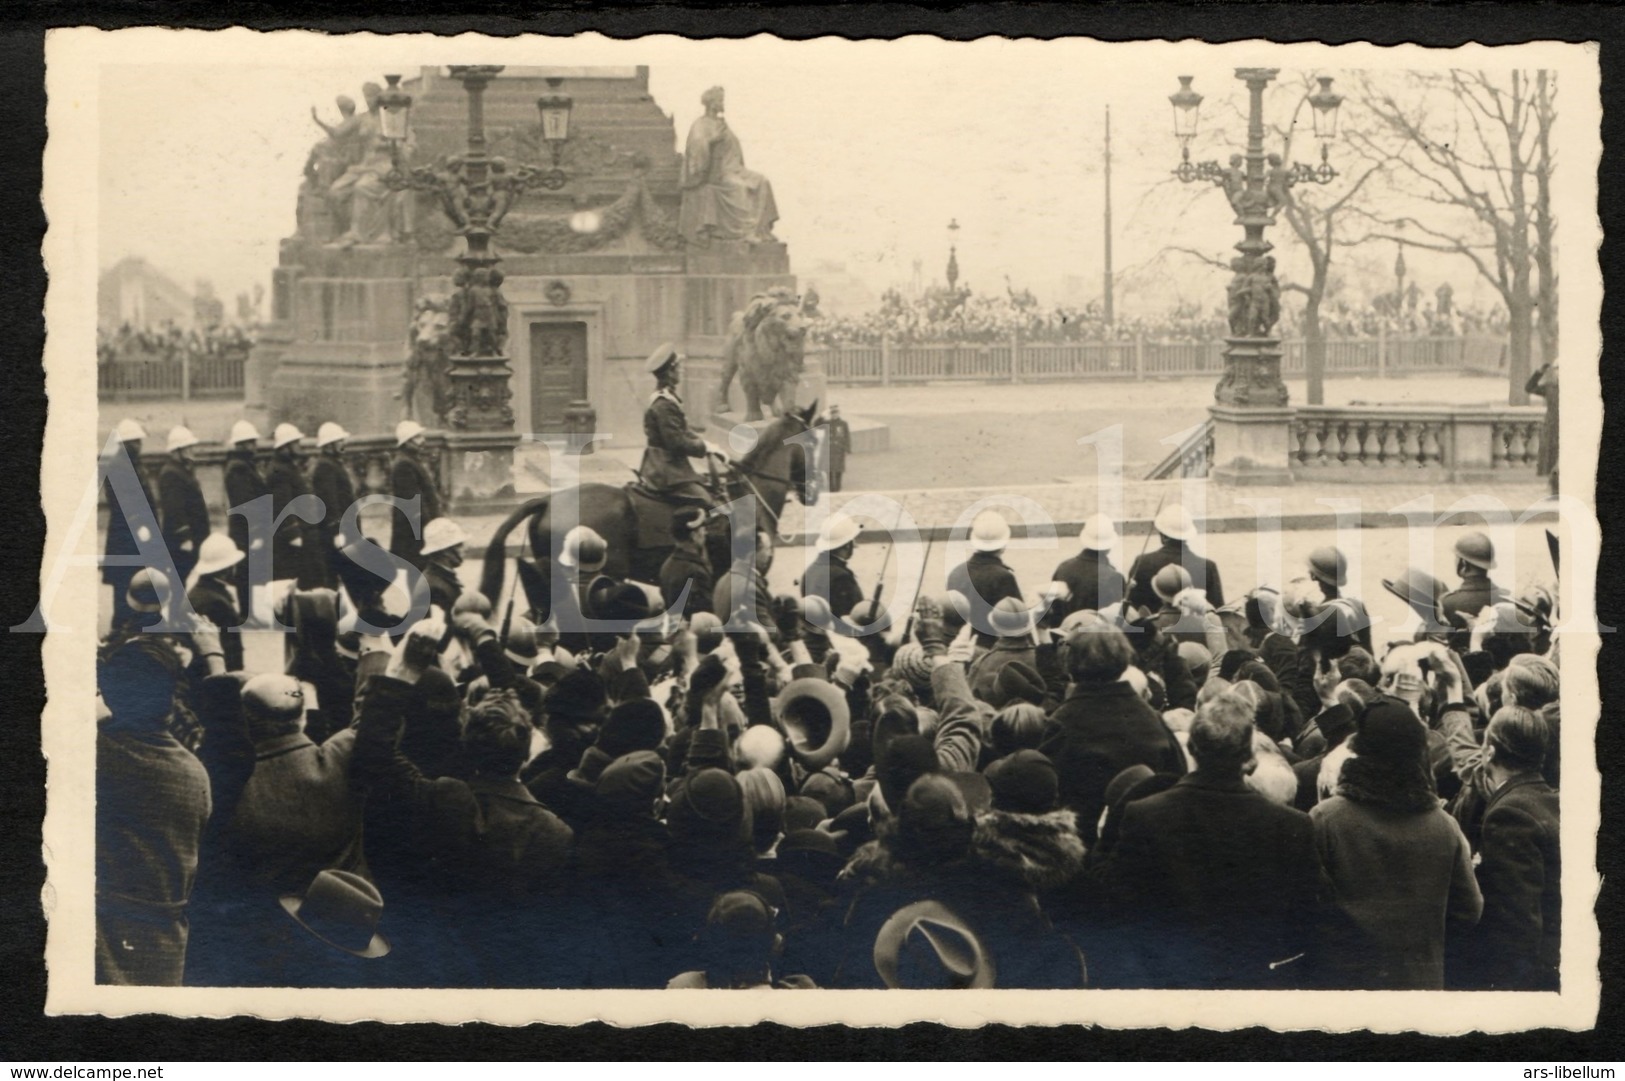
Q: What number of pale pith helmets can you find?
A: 12